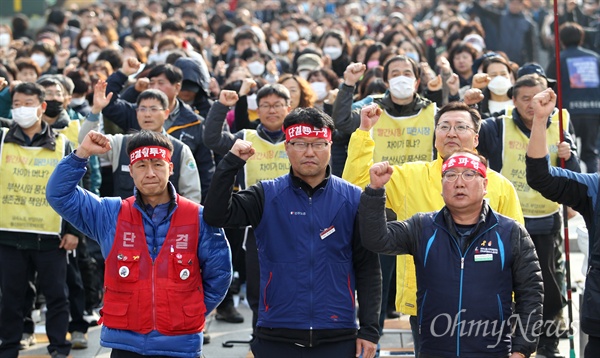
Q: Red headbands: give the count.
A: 3